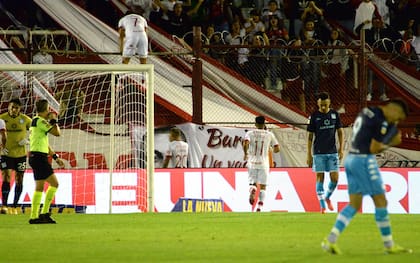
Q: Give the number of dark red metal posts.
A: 2